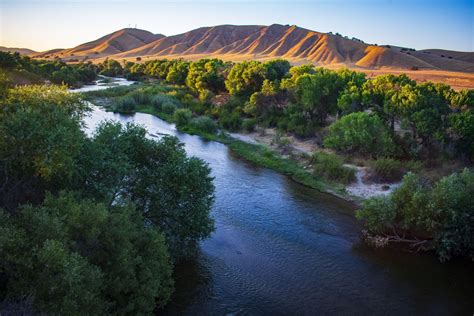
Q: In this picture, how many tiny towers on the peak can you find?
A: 2